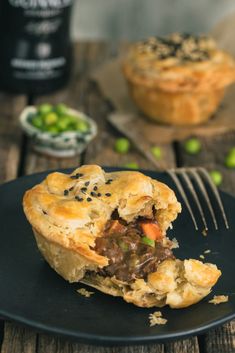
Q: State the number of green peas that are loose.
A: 6